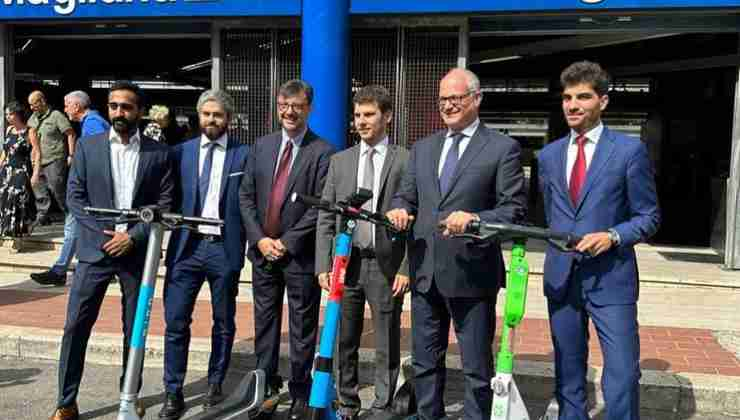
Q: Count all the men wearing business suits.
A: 6